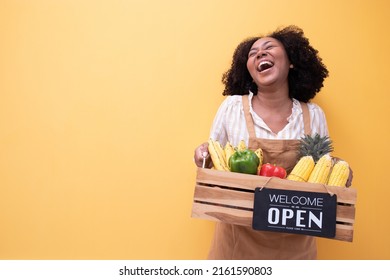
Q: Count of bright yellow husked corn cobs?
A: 3